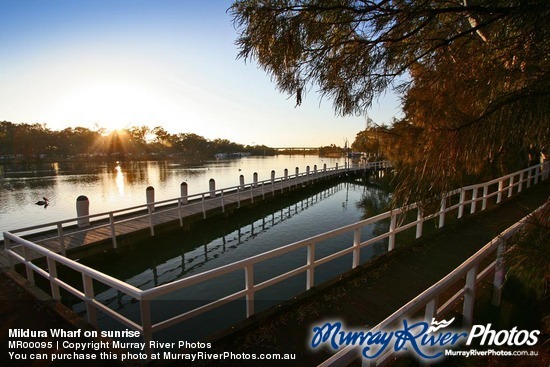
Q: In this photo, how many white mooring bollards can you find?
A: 13